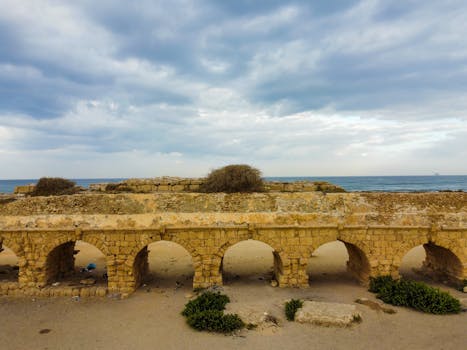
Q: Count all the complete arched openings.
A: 5